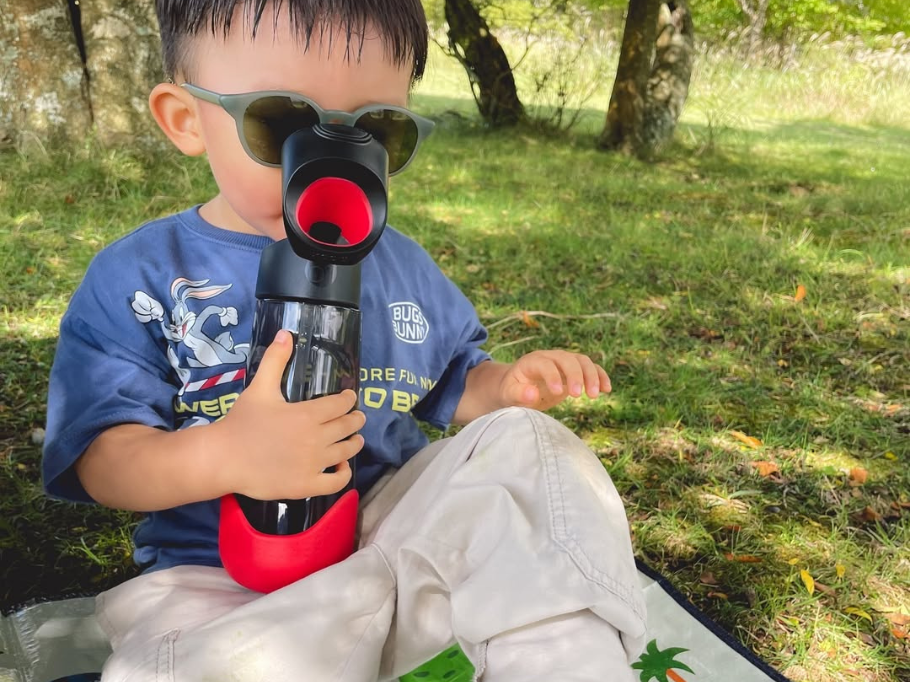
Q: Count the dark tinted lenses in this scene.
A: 2